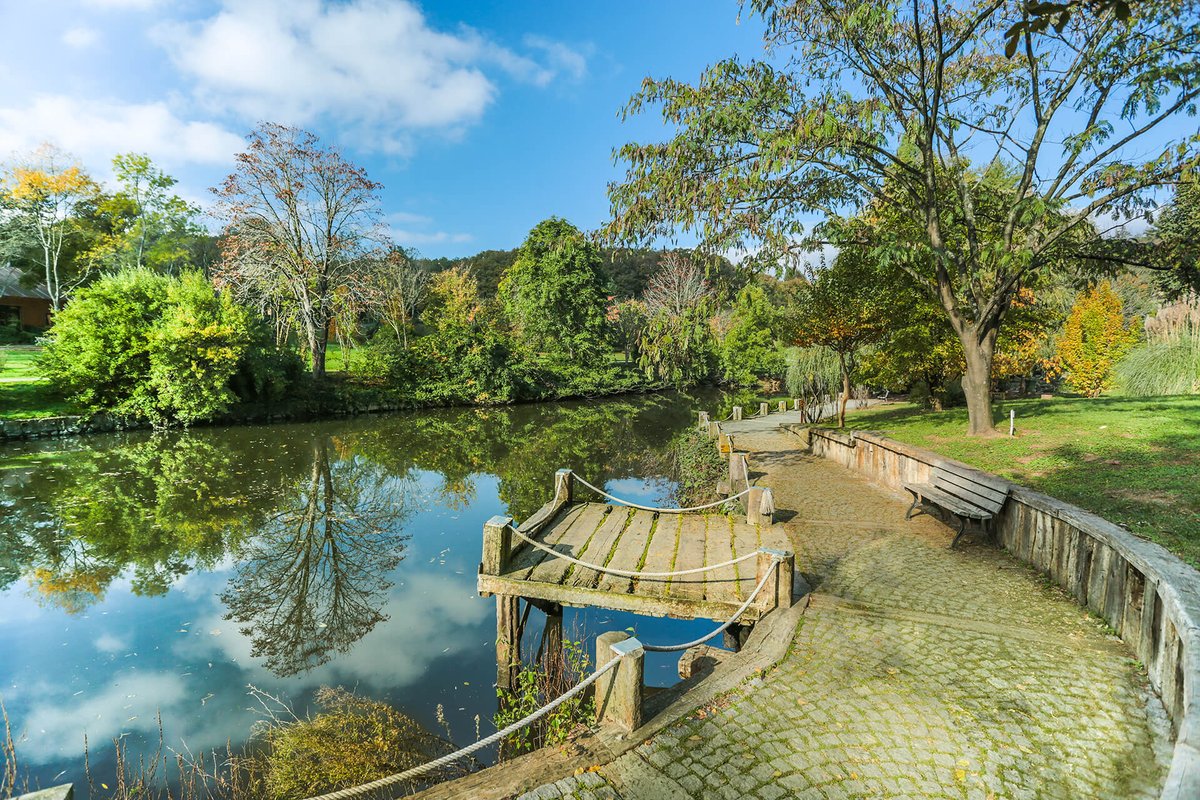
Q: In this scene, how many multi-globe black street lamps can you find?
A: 0